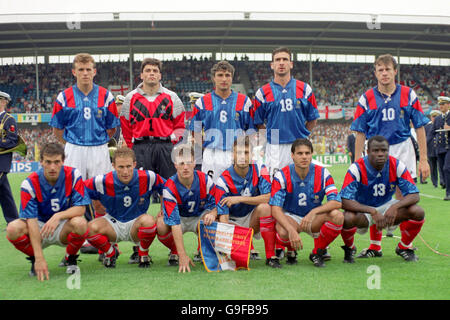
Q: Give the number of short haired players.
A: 11